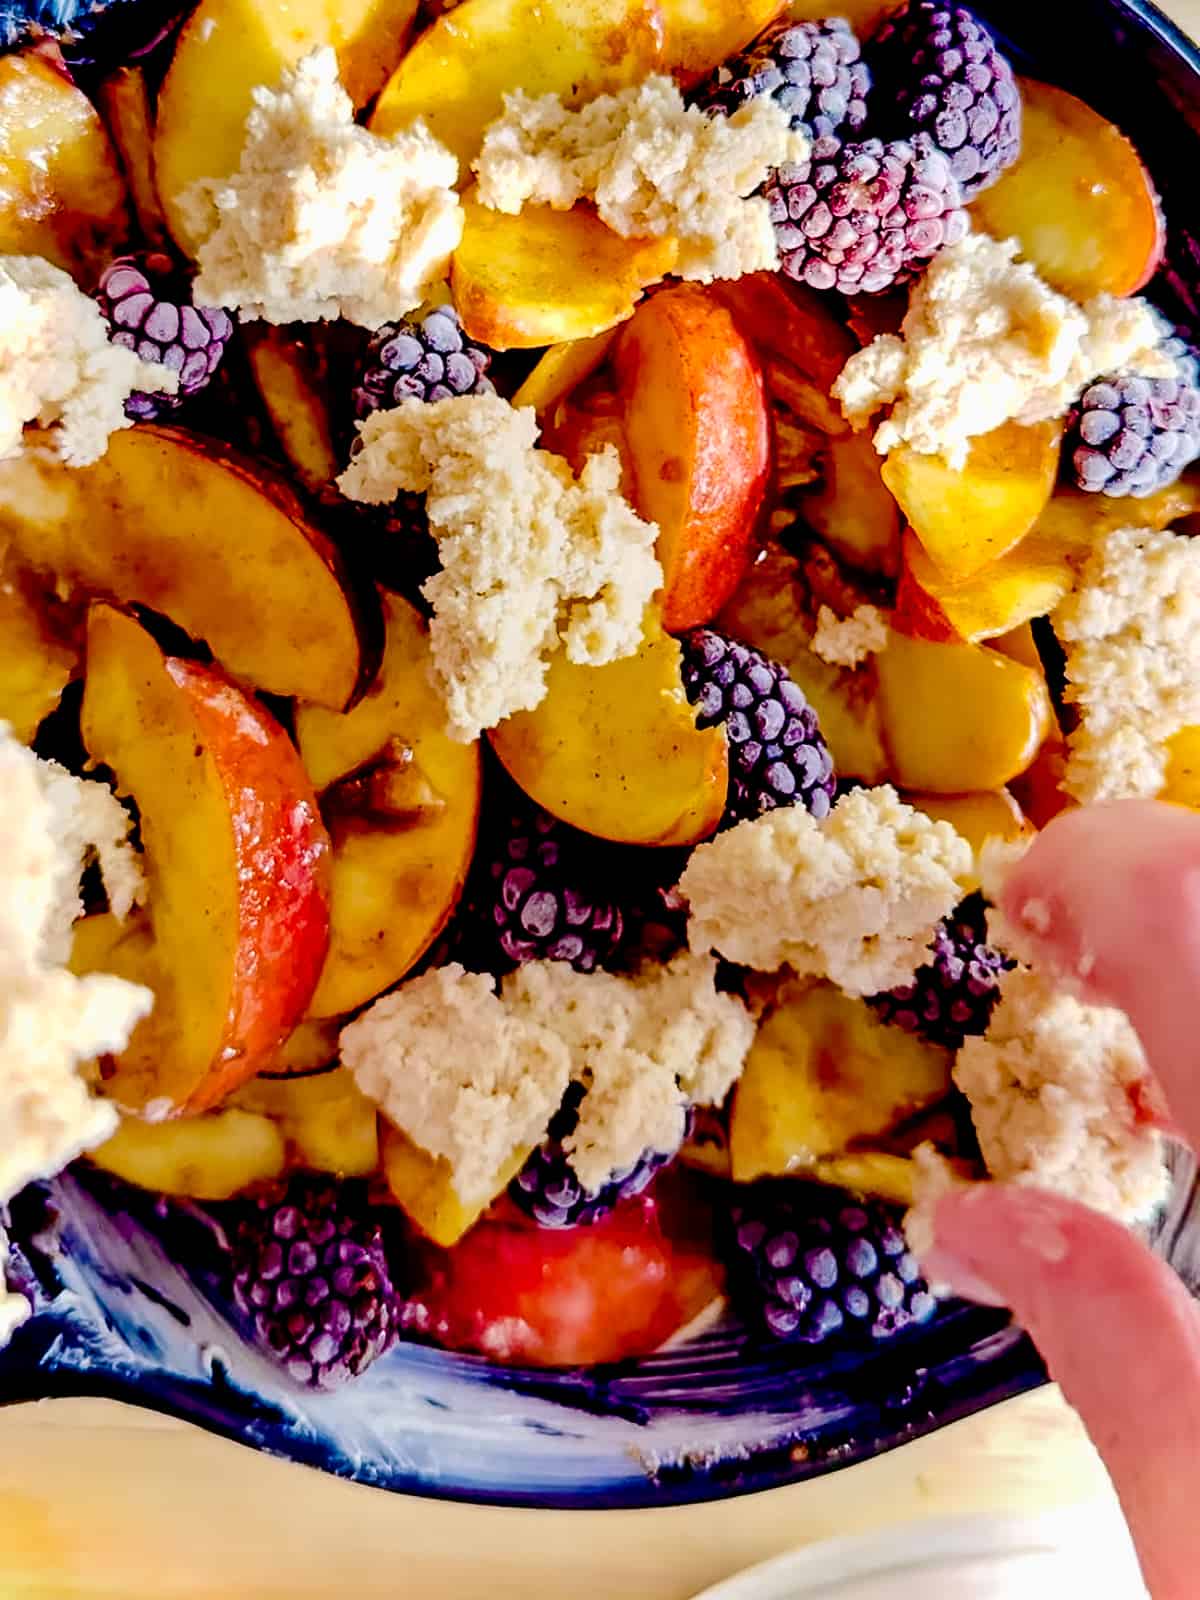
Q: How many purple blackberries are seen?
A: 12